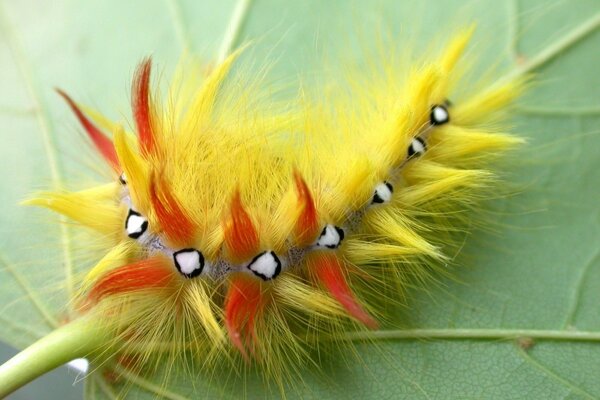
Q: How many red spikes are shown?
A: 8